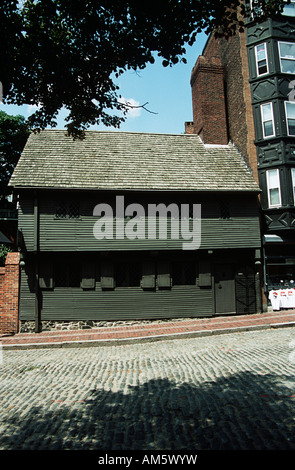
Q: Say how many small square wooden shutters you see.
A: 6